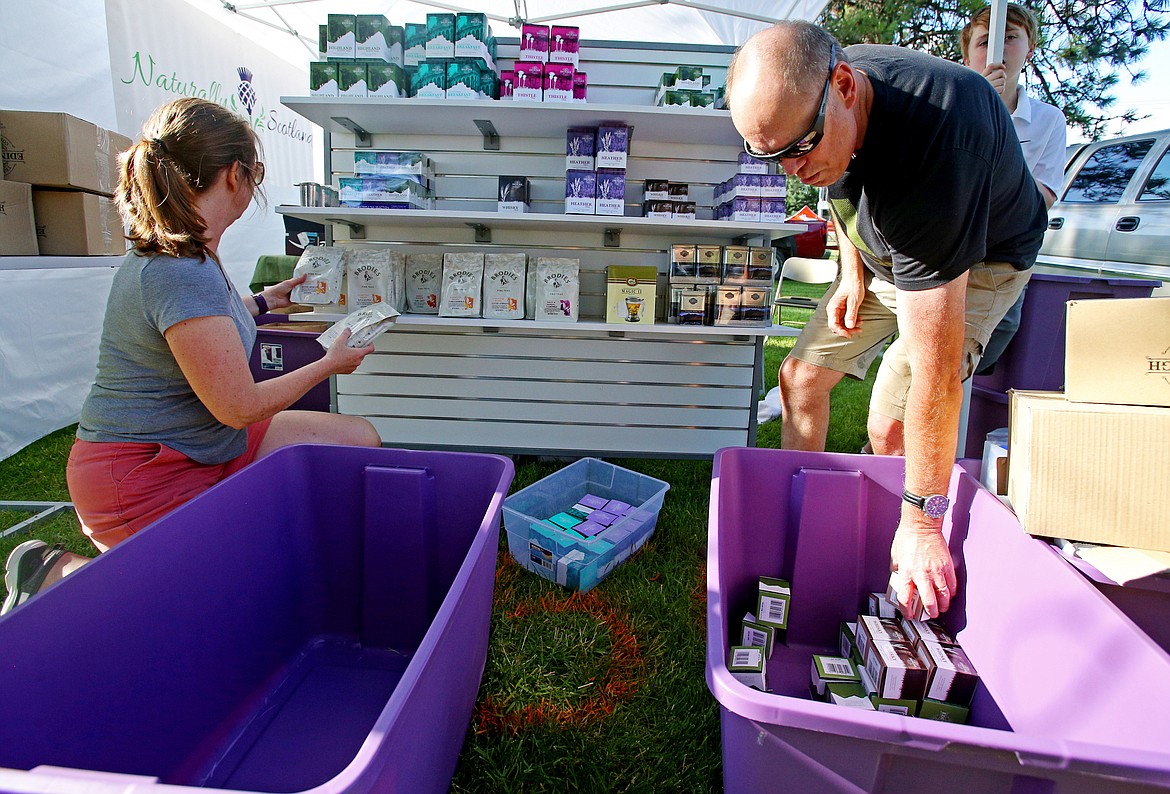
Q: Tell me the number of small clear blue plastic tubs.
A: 1